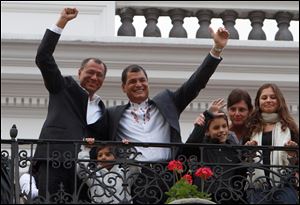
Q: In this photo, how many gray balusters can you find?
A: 7